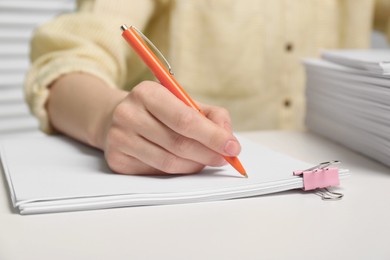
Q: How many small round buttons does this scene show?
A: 2